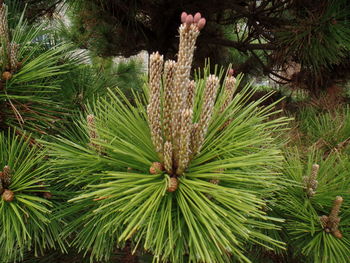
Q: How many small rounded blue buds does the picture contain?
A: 0